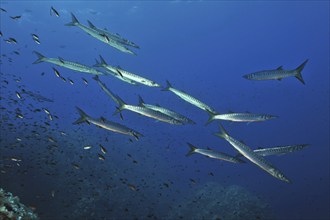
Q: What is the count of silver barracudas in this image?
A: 15